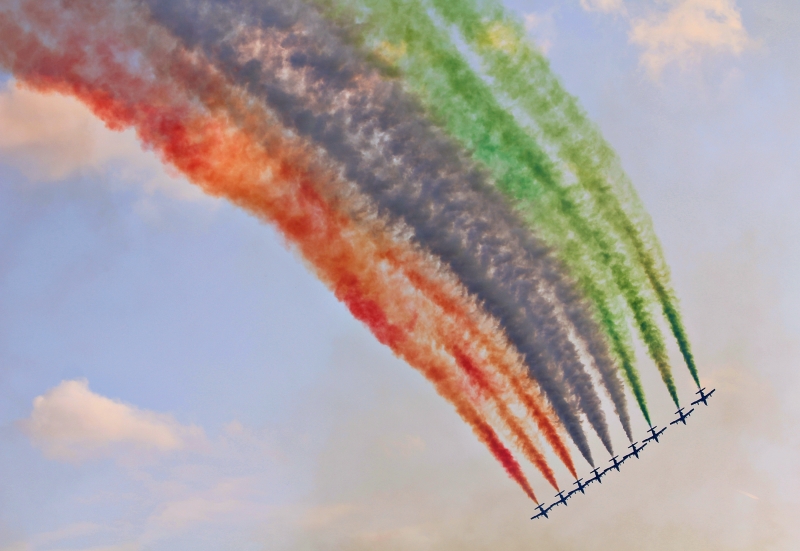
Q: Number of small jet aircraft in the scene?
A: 9